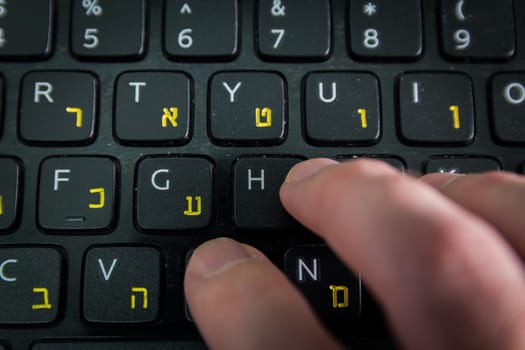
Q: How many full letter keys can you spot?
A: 8